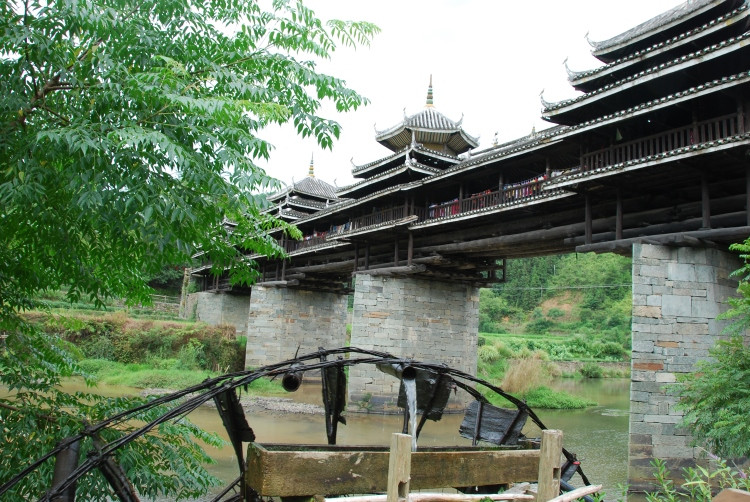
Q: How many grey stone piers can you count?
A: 4